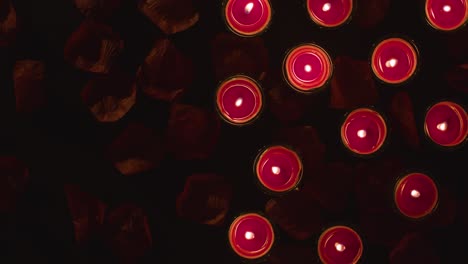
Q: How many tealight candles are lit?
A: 12